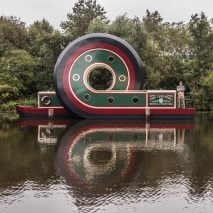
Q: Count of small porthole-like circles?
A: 8